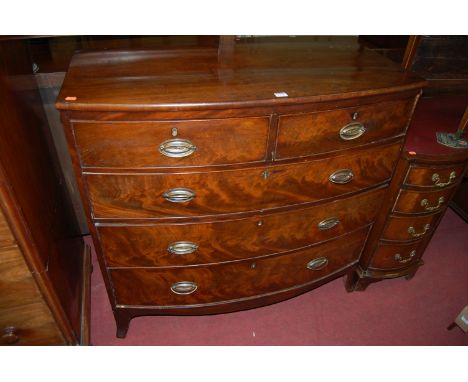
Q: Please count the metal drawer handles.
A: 12